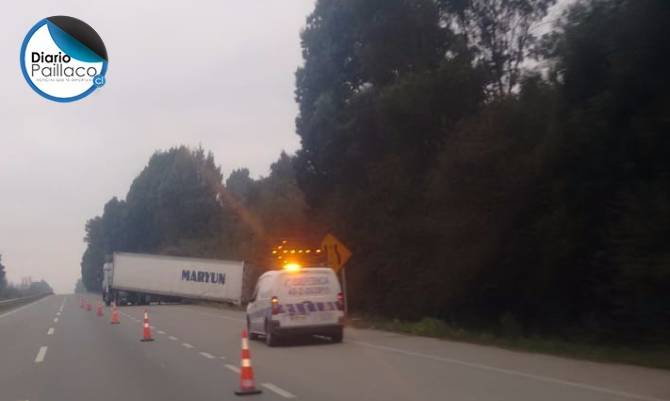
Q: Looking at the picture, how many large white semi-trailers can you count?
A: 1